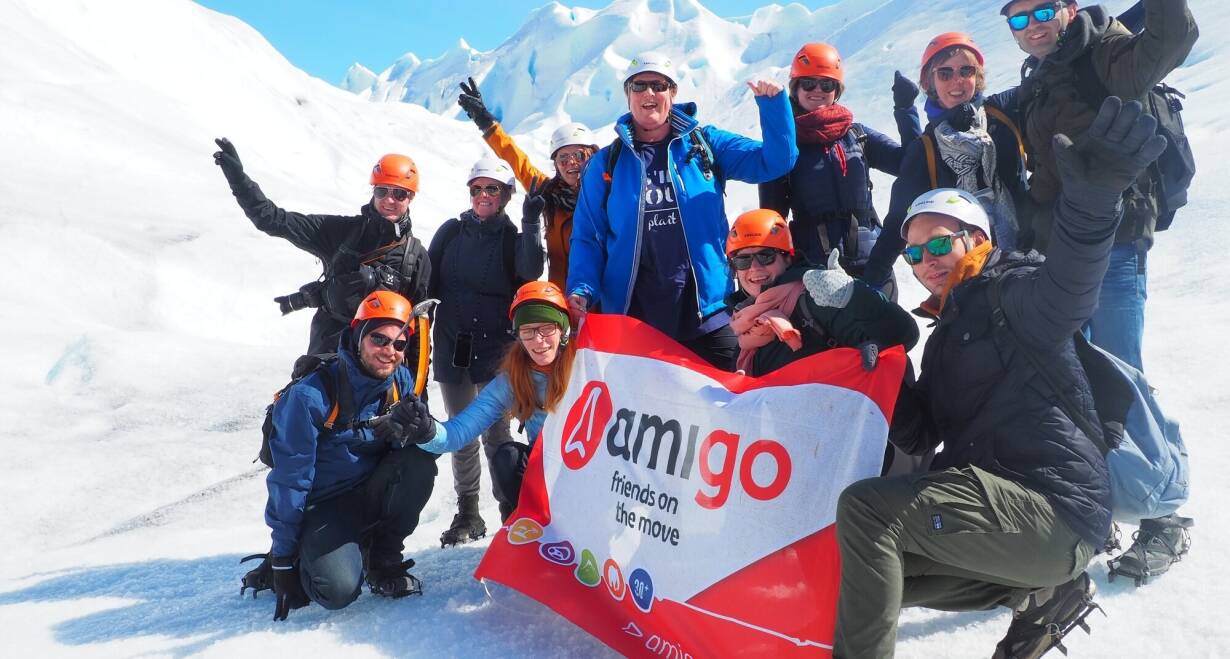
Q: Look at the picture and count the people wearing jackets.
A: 11